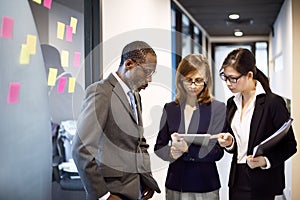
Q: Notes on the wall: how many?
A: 14